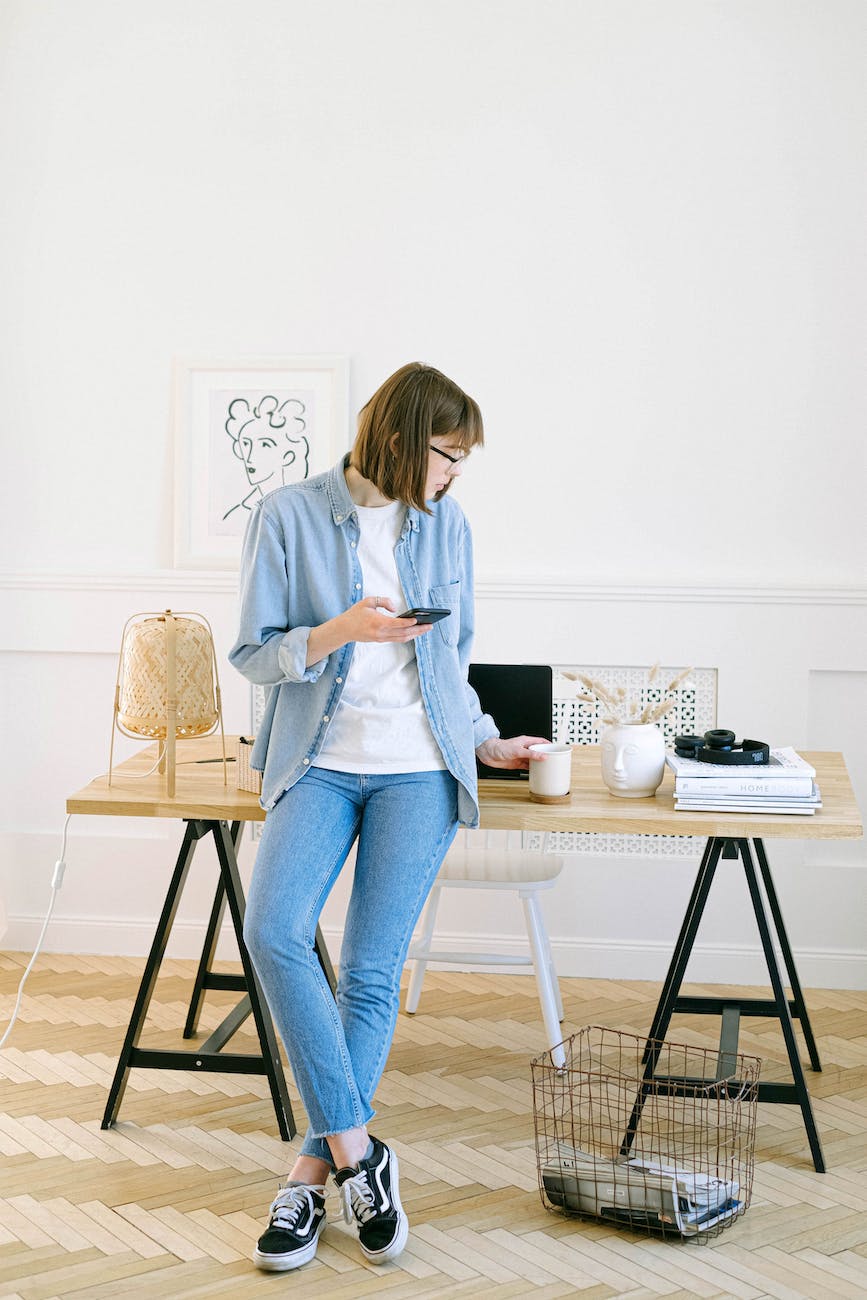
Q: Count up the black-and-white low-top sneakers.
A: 2